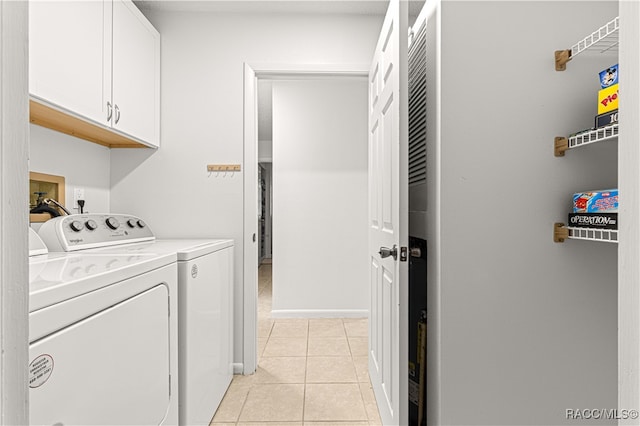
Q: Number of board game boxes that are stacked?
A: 5